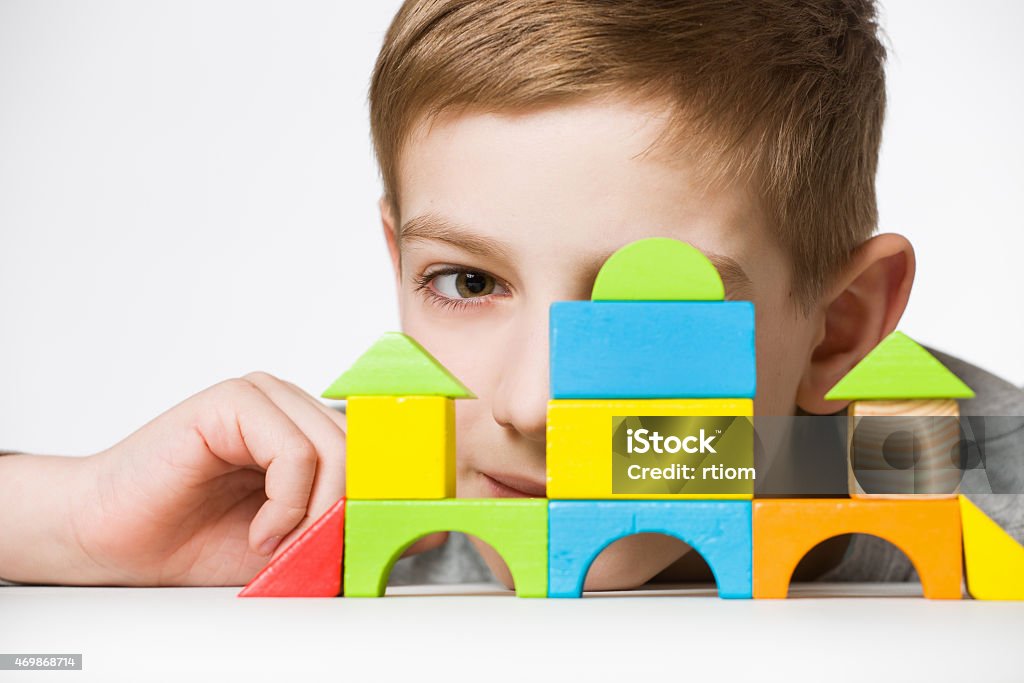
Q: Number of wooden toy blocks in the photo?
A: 12